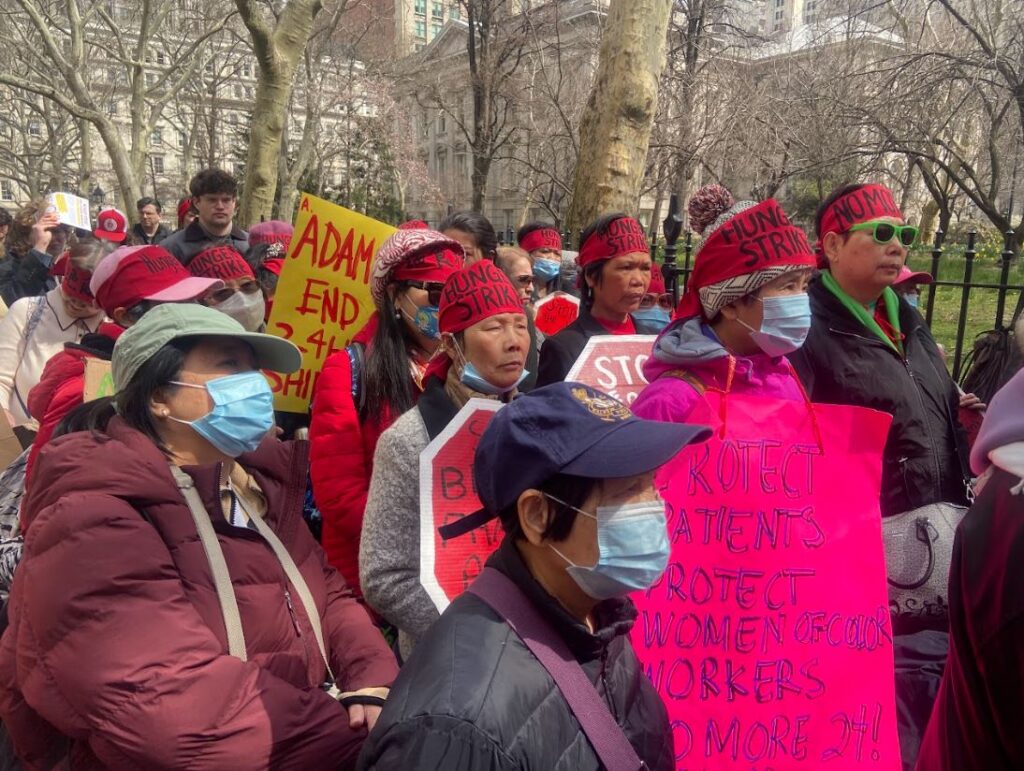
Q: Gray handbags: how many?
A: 1